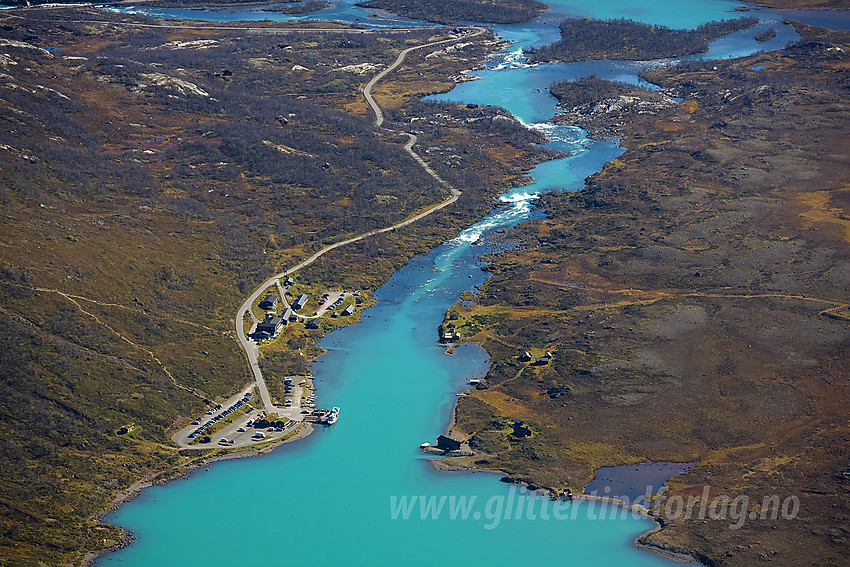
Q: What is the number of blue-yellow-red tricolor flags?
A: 0